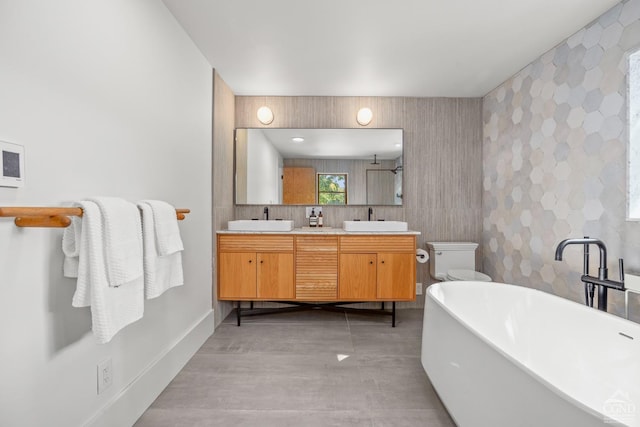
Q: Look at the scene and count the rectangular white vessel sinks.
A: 2